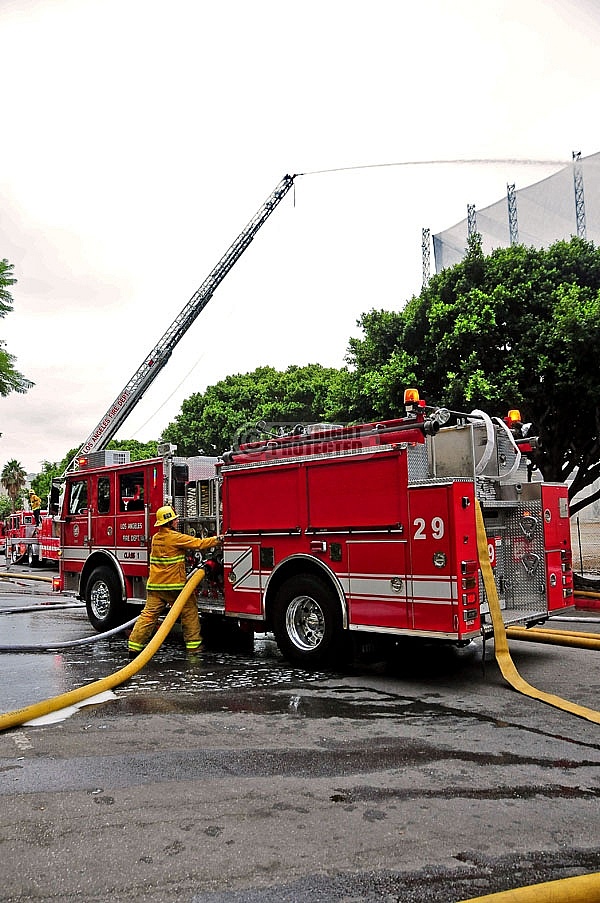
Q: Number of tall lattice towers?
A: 4